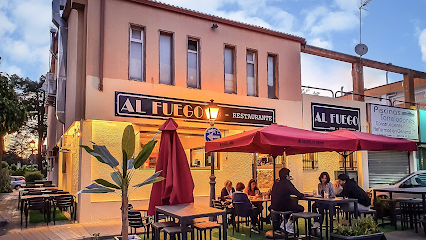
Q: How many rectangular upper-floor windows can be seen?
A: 6